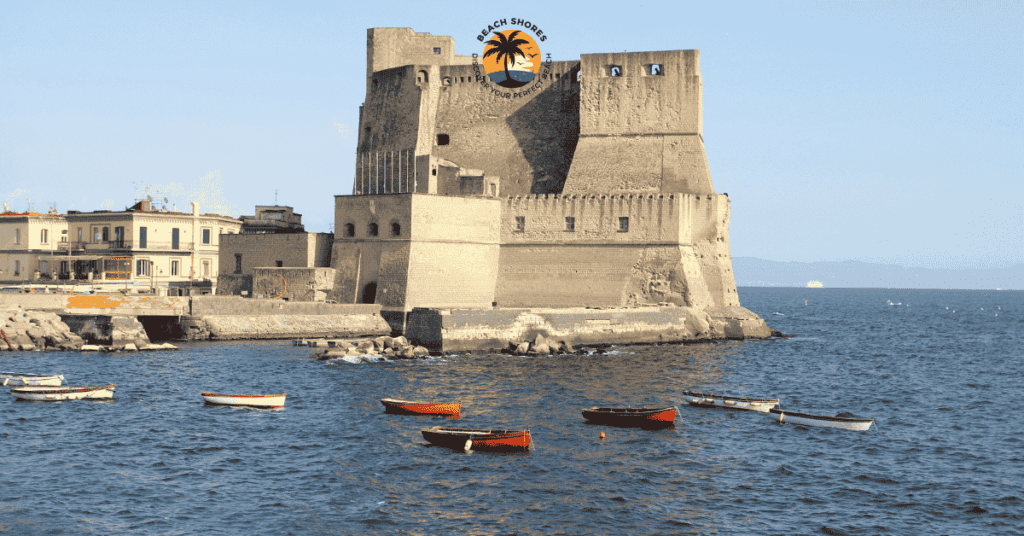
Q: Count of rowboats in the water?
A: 8